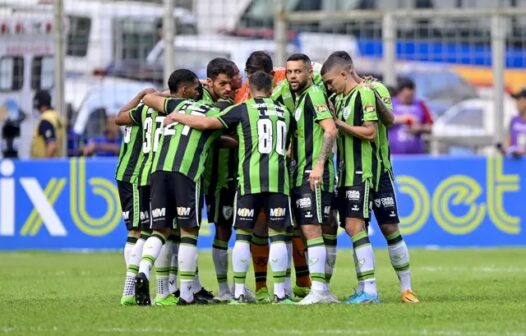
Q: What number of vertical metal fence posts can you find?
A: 5